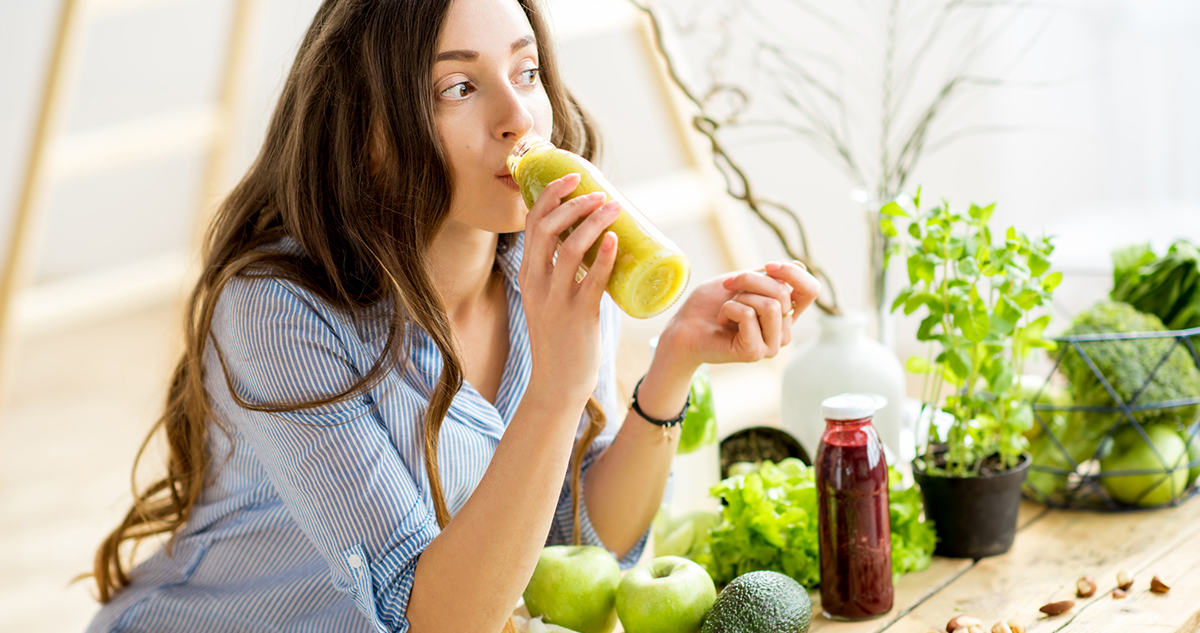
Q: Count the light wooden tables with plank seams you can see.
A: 1